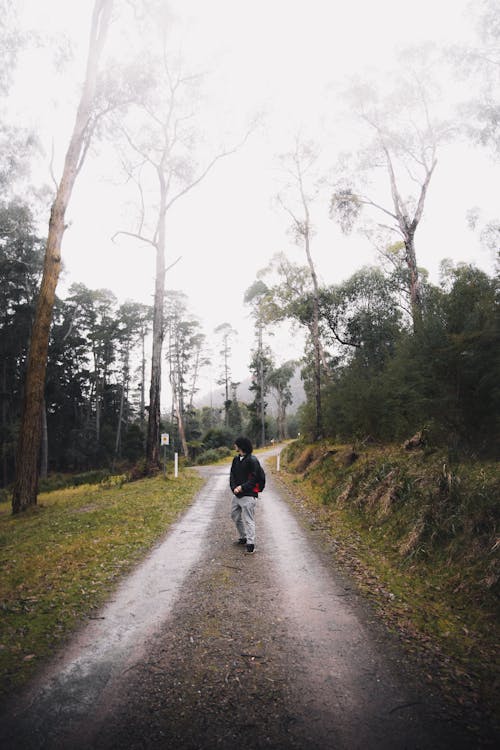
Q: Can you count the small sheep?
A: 0